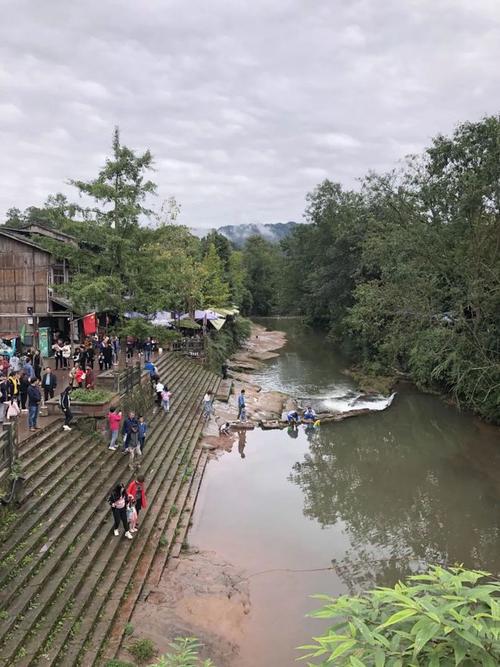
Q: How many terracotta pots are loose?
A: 0